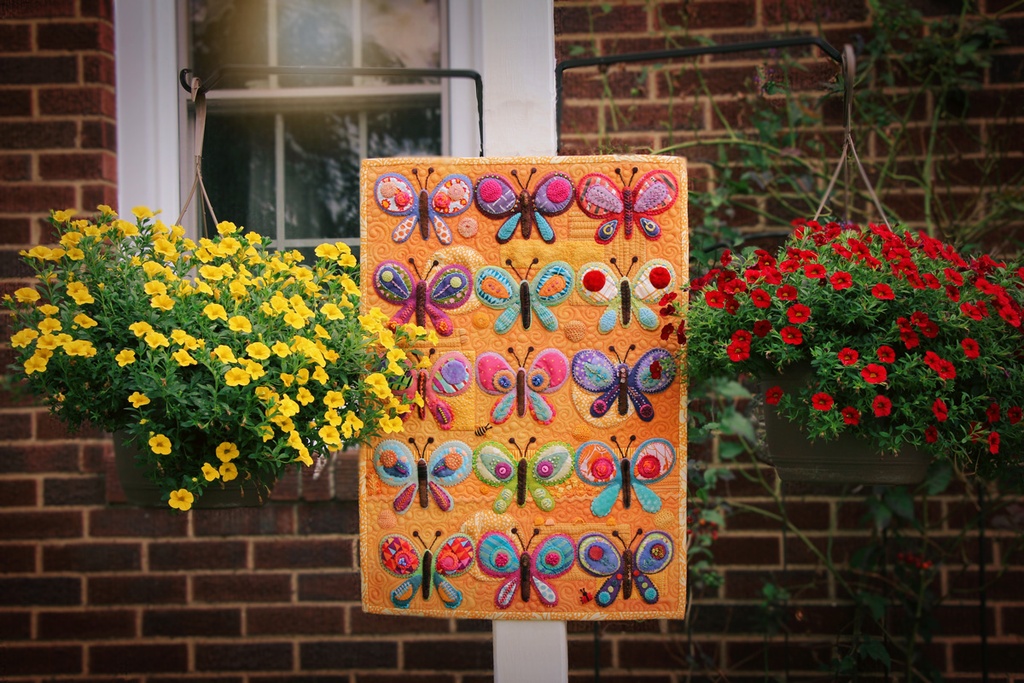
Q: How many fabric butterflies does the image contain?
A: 15